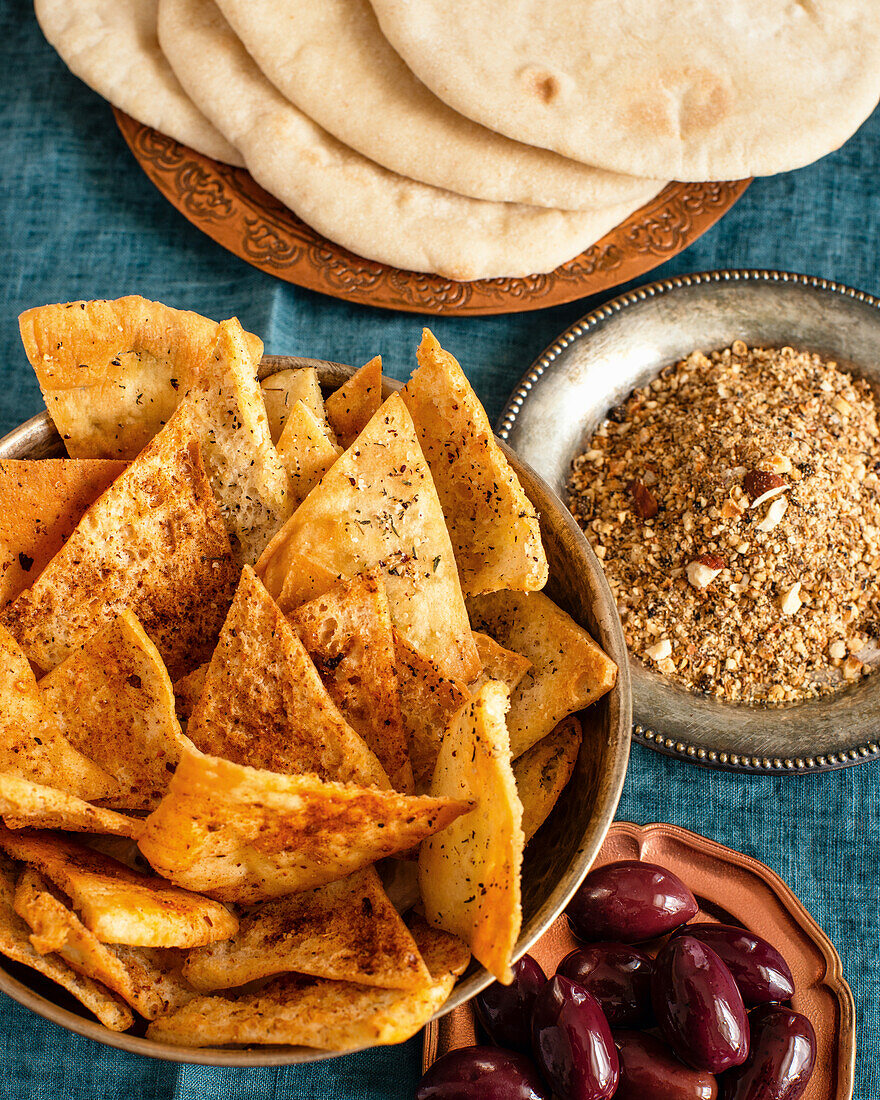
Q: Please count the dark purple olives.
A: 9